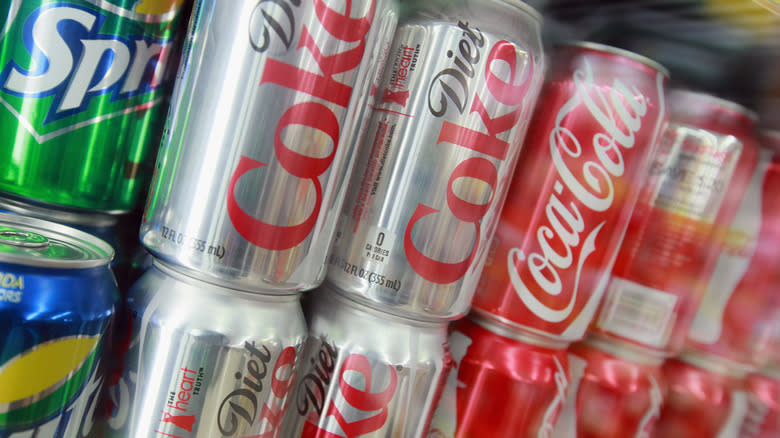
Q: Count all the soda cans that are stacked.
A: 13